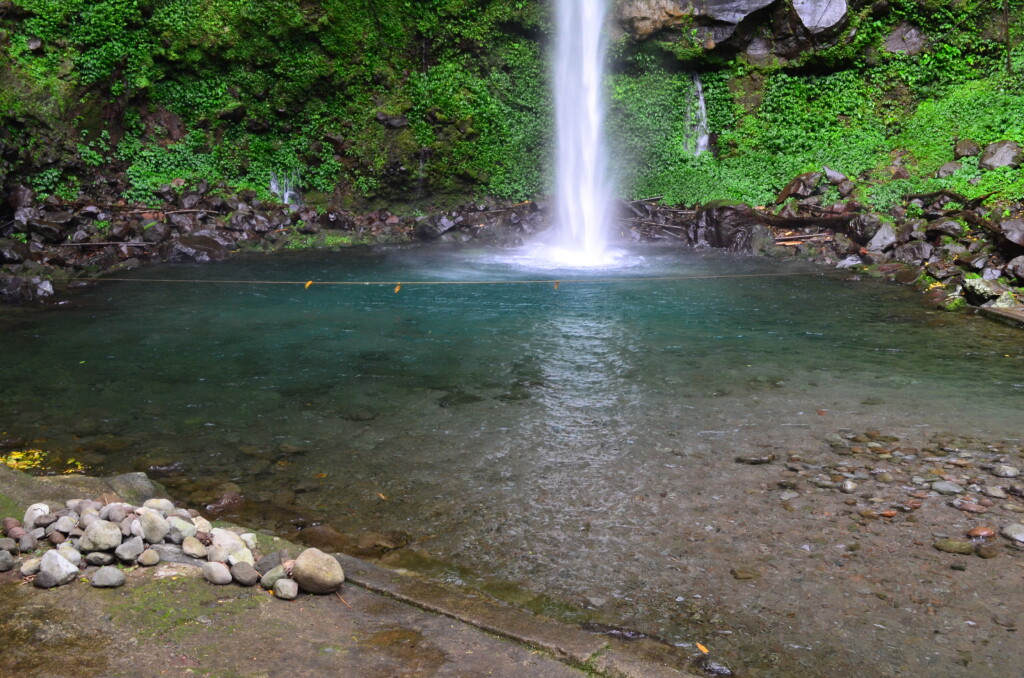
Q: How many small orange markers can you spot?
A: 3